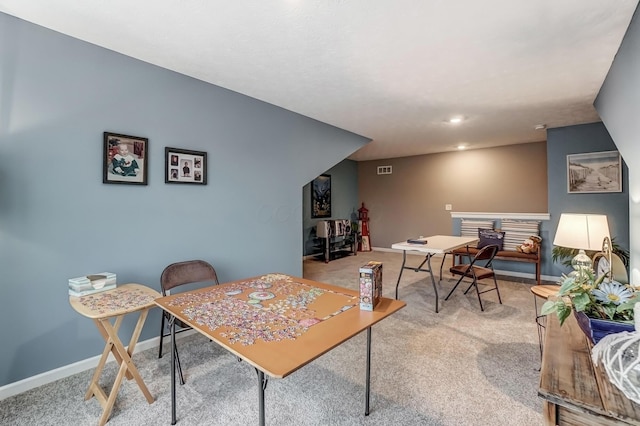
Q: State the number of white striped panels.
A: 2